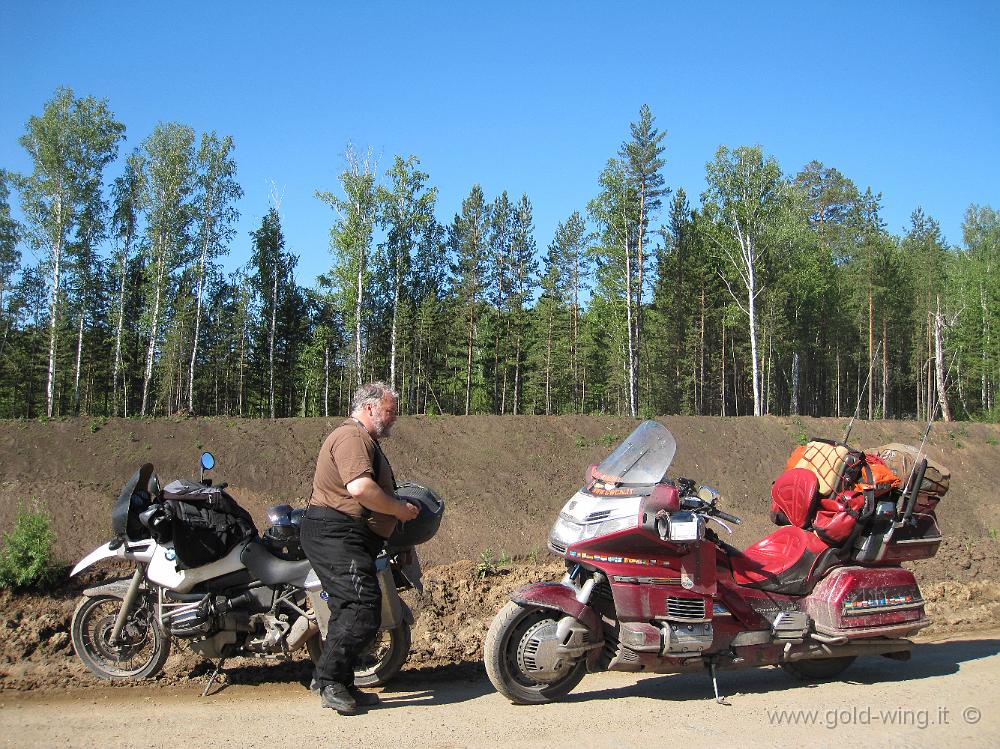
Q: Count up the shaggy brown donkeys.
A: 0